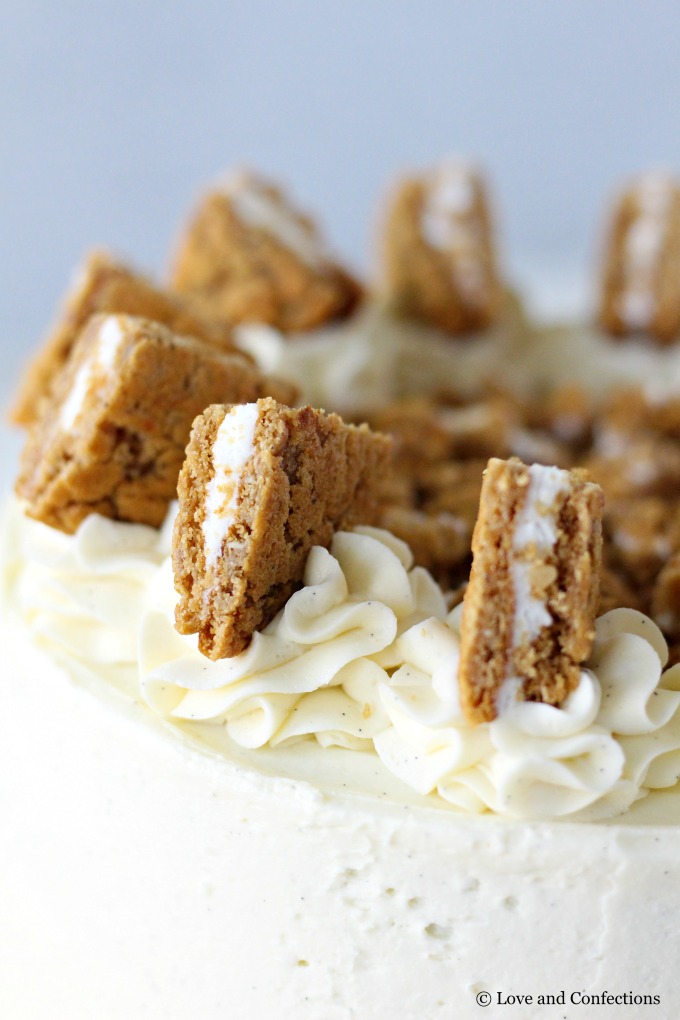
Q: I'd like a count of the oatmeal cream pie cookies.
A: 7